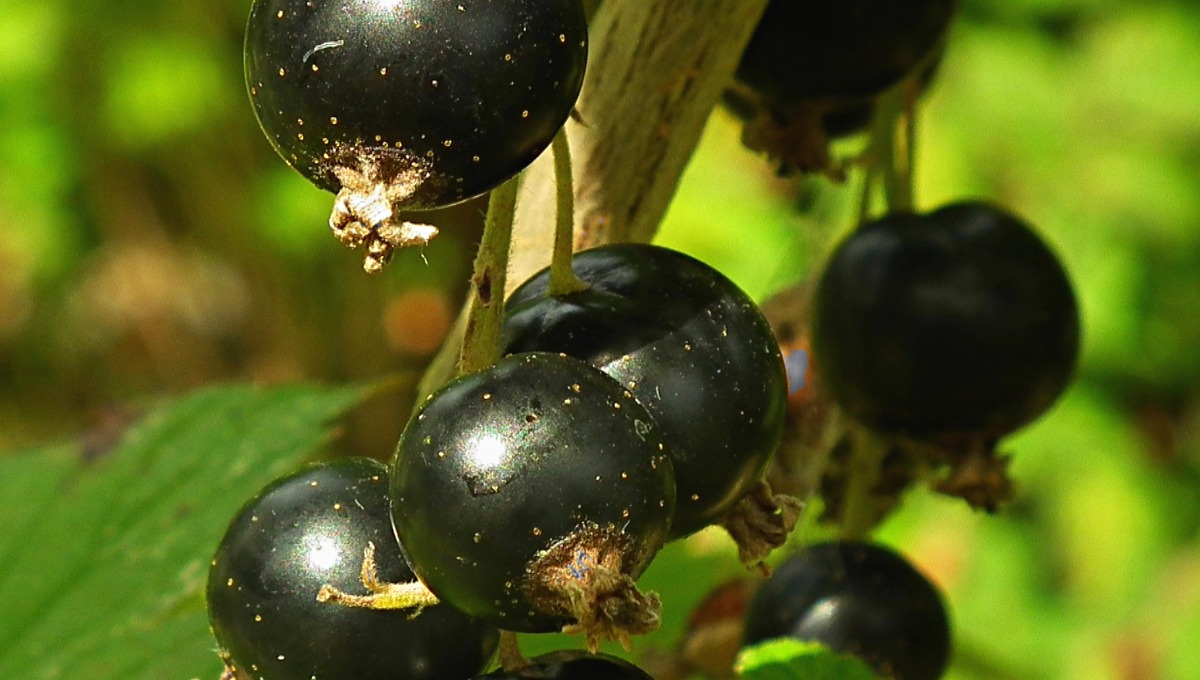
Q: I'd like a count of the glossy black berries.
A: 8